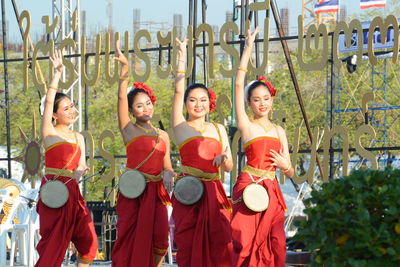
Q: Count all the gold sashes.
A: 4